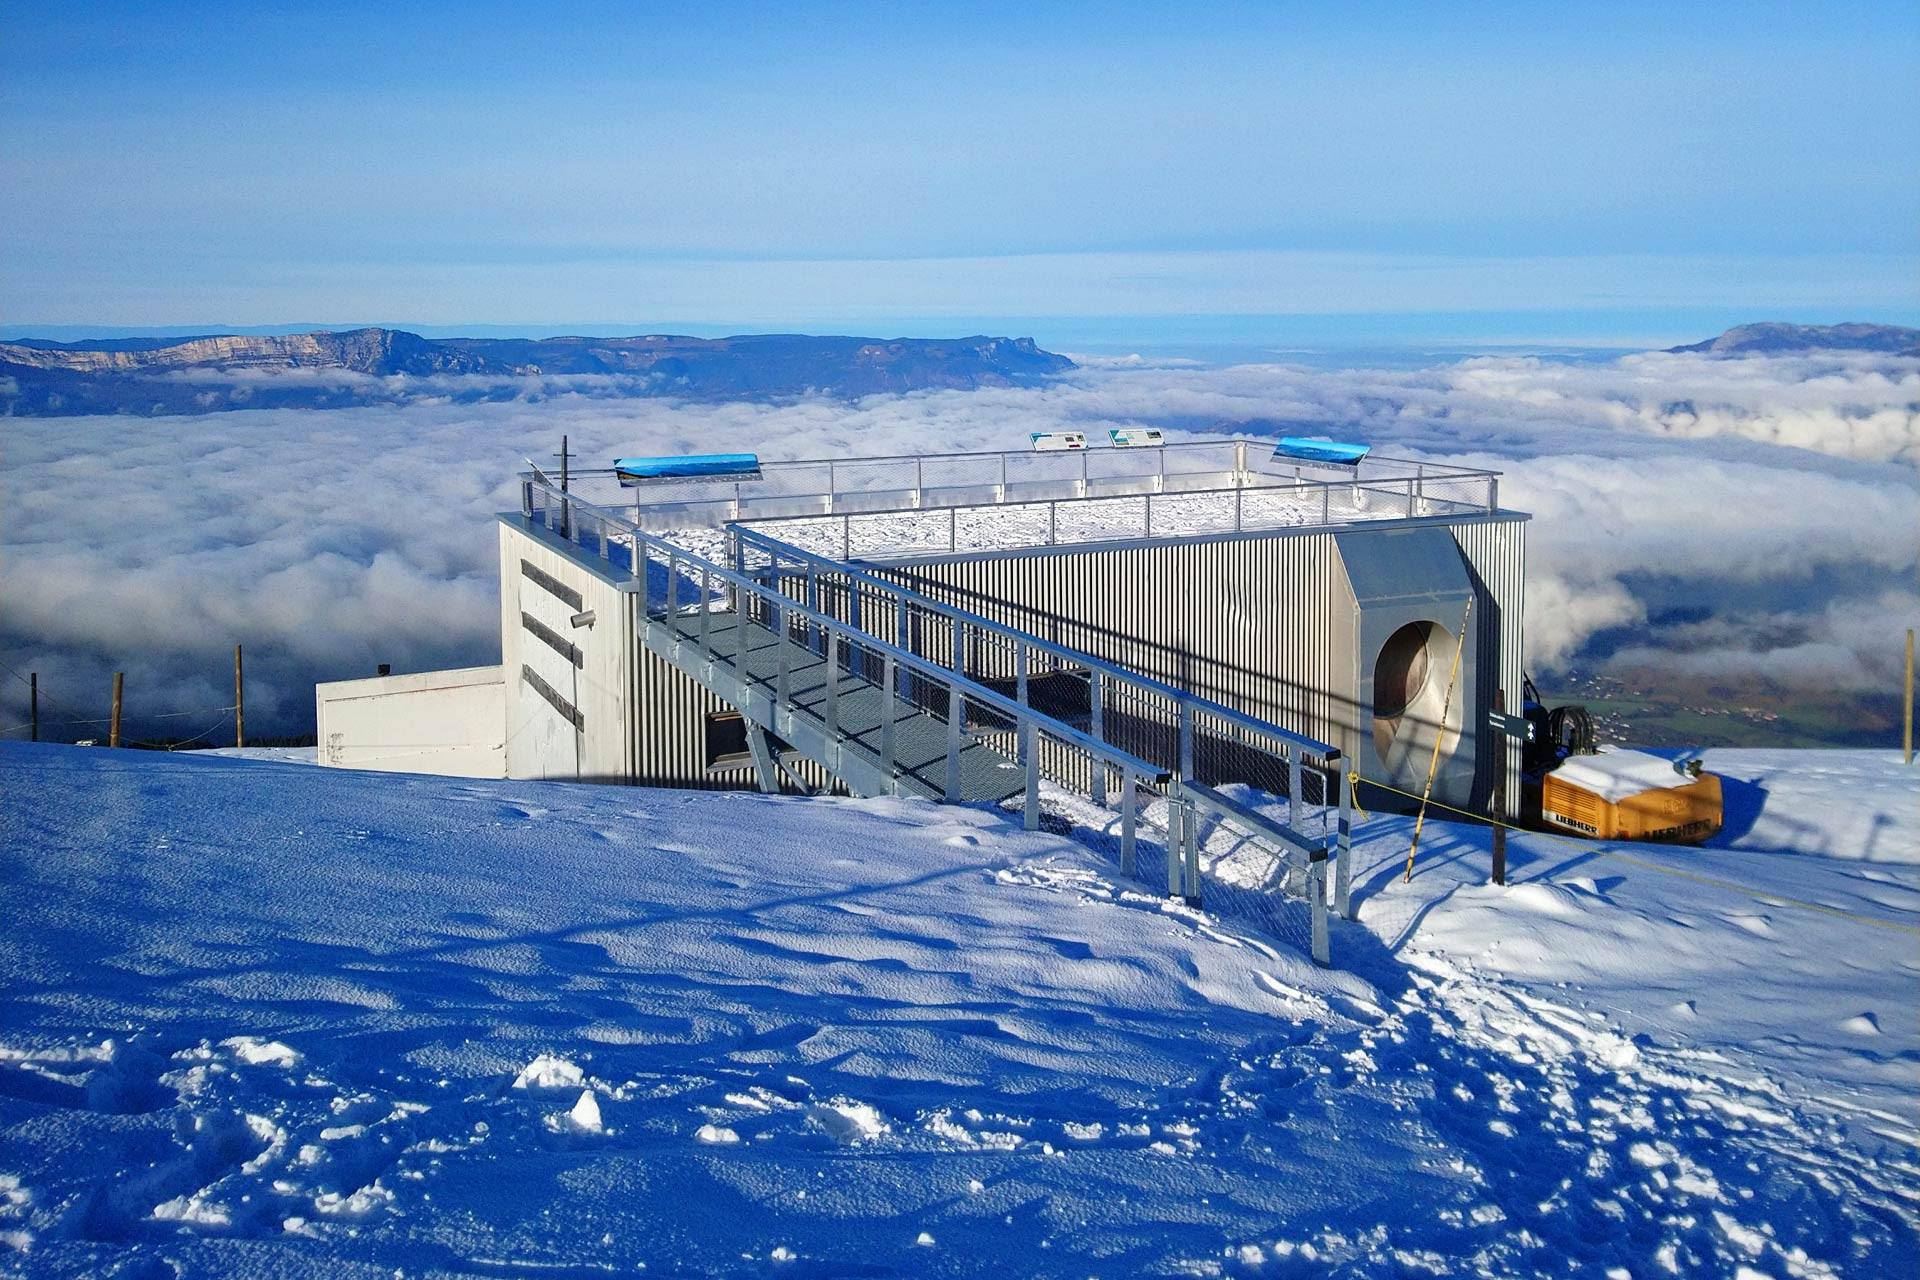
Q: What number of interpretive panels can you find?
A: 4